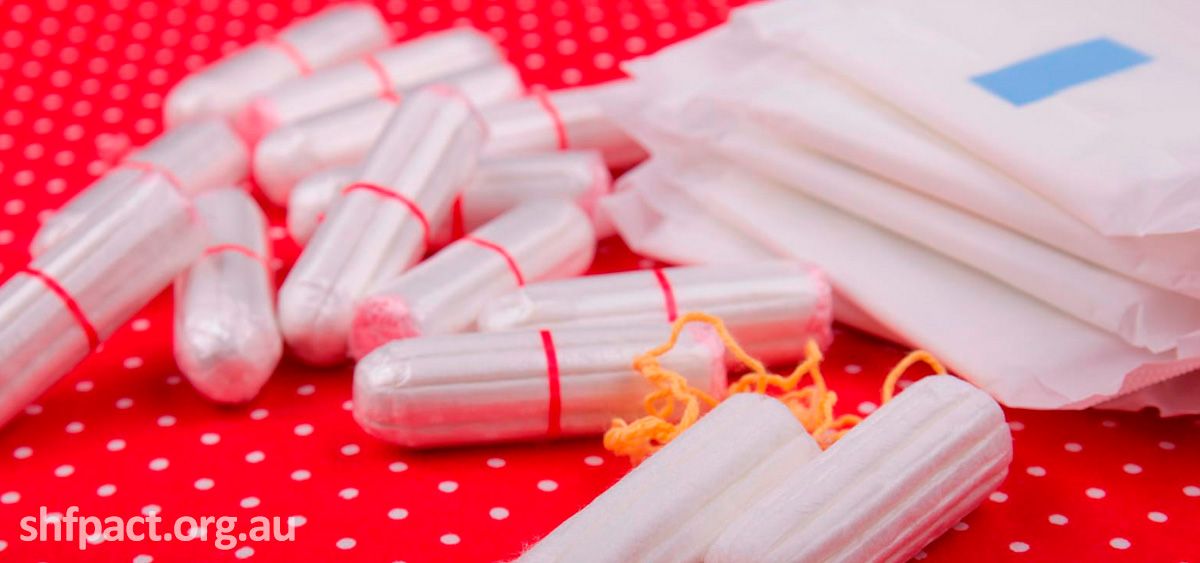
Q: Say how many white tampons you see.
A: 14